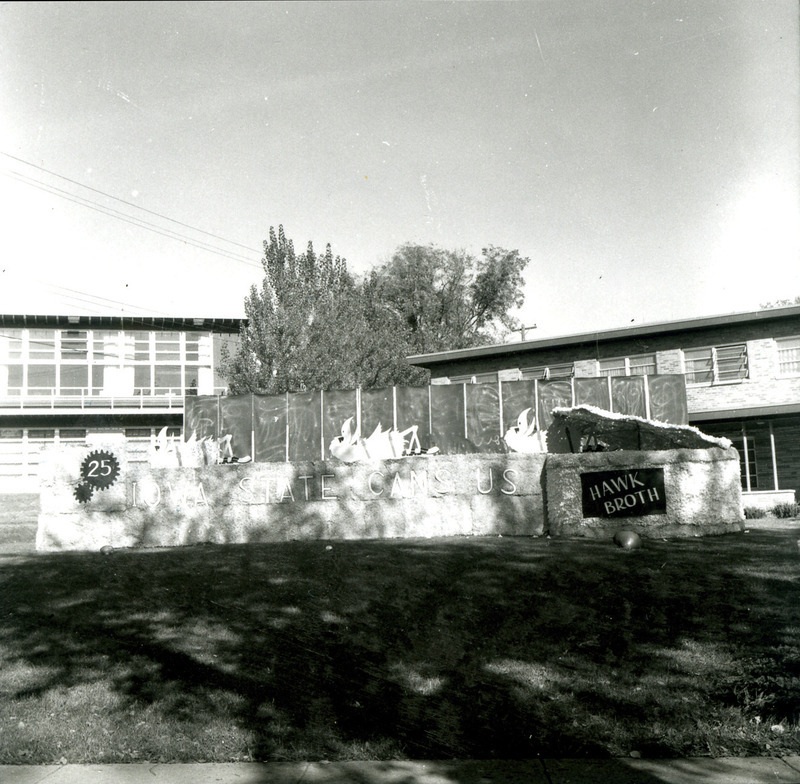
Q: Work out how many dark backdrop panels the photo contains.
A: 14